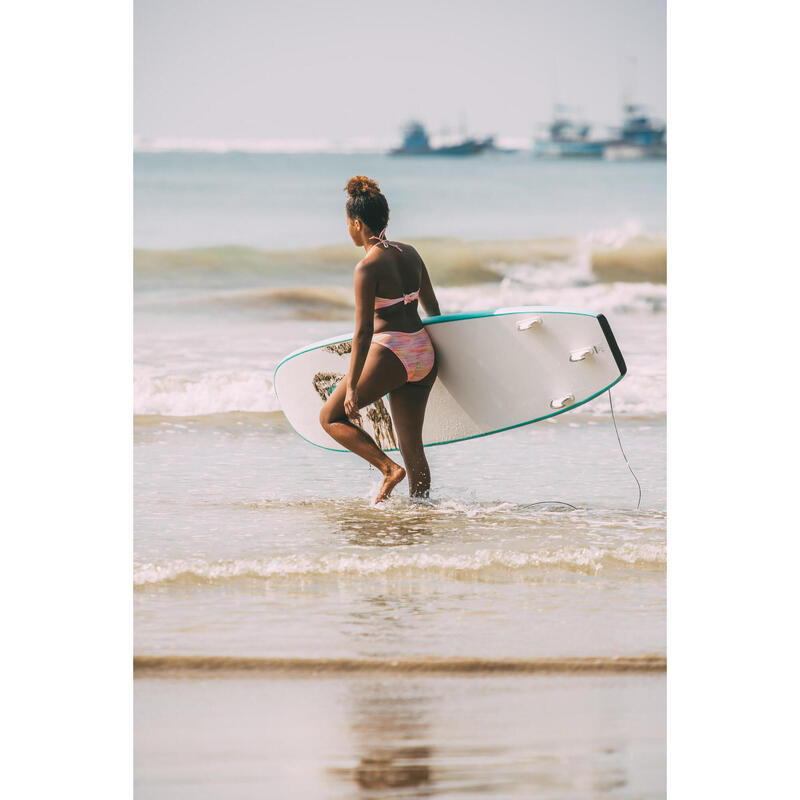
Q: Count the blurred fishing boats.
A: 3